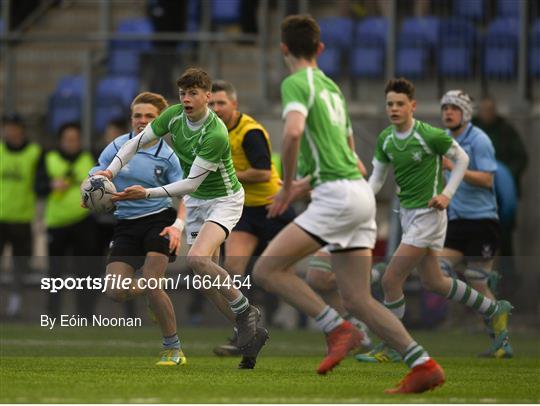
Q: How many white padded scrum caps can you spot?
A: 1